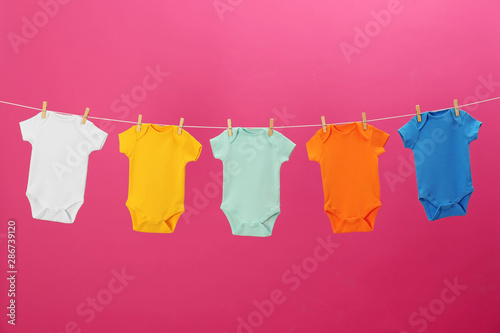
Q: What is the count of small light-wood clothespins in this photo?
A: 10